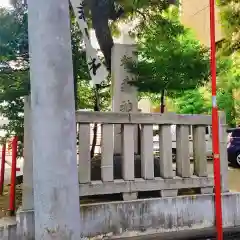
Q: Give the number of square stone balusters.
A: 7